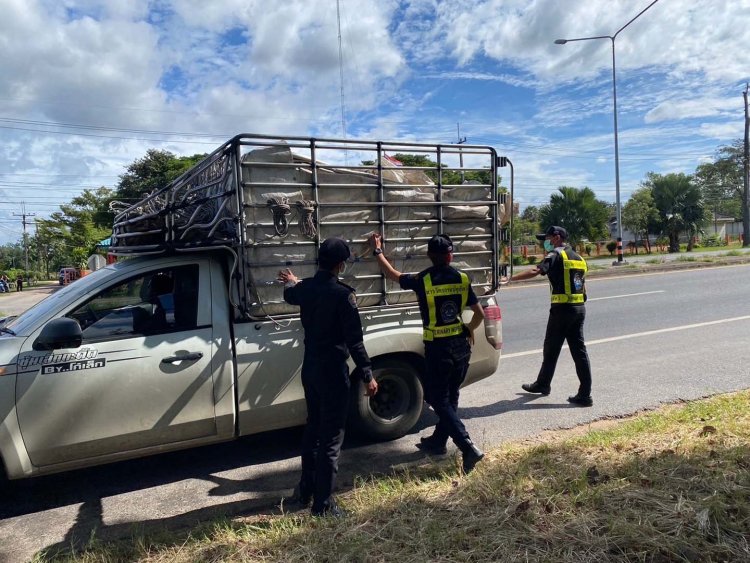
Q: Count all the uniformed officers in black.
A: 3